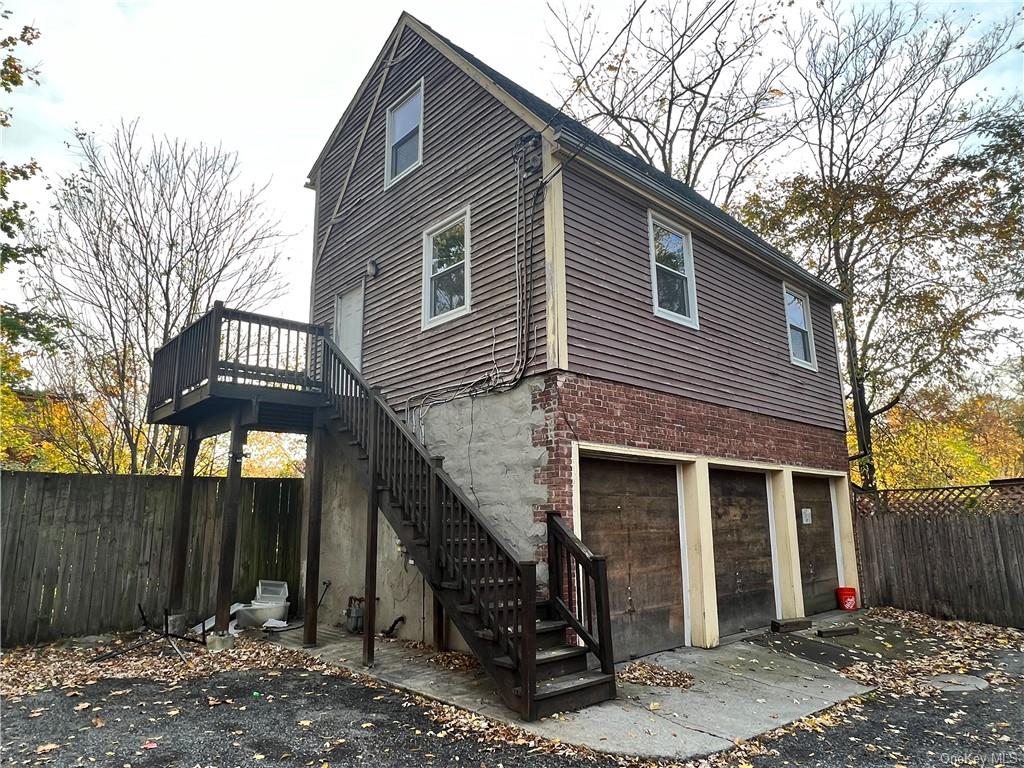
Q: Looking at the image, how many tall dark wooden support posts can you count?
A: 4